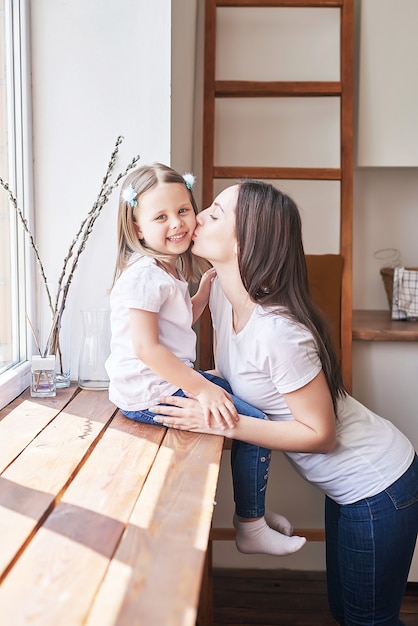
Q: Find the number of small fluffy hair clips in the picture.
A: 2